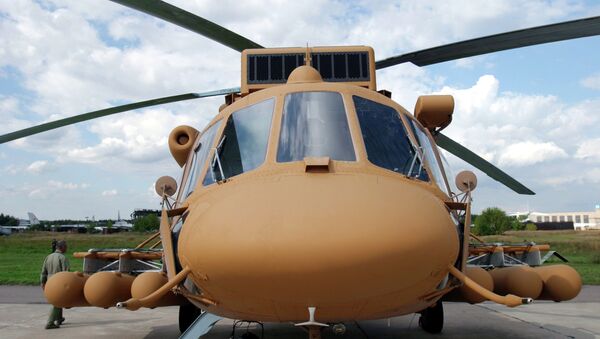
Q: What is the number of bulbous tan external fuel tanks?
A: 6